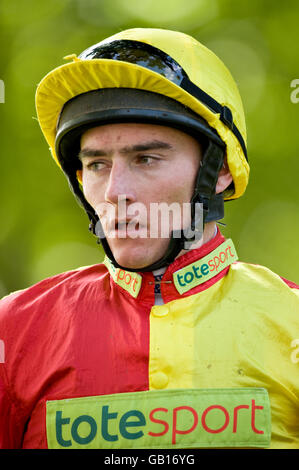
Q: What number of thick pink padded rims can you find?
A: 0